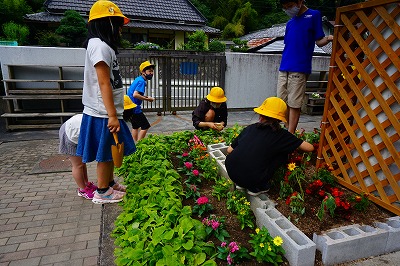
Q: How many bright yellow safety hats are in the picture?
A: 5